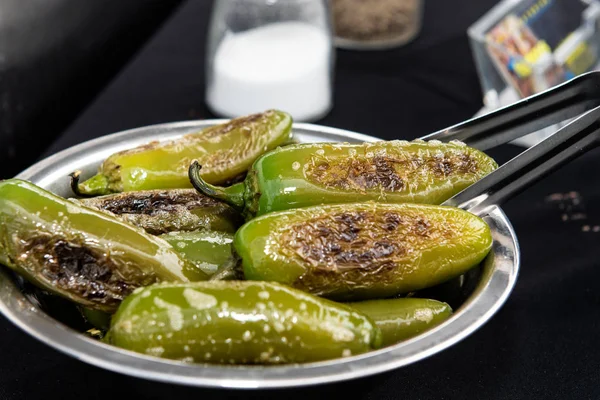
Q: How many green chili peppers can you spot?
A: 8